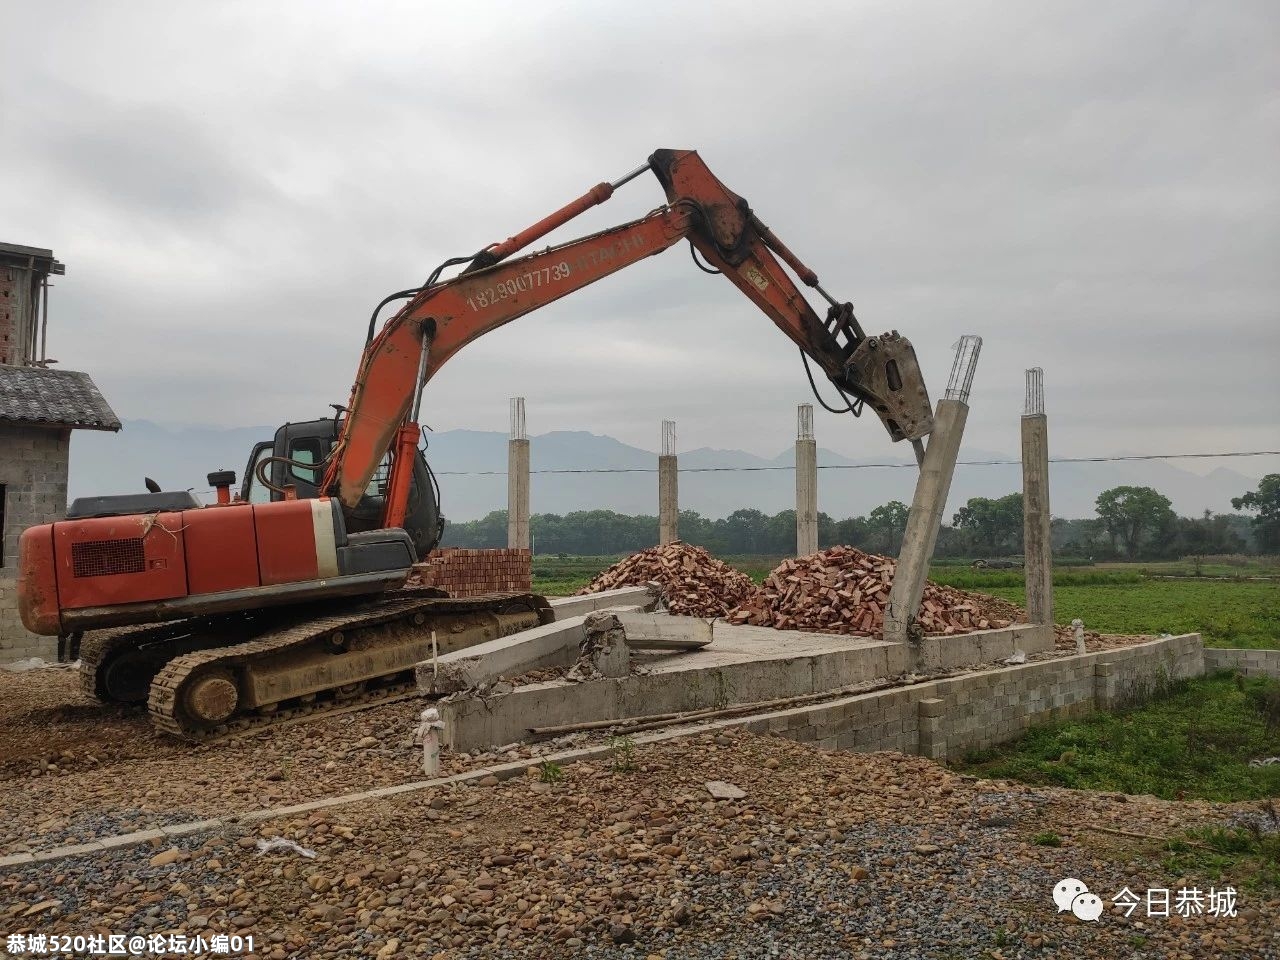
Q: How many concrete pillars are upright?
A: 4